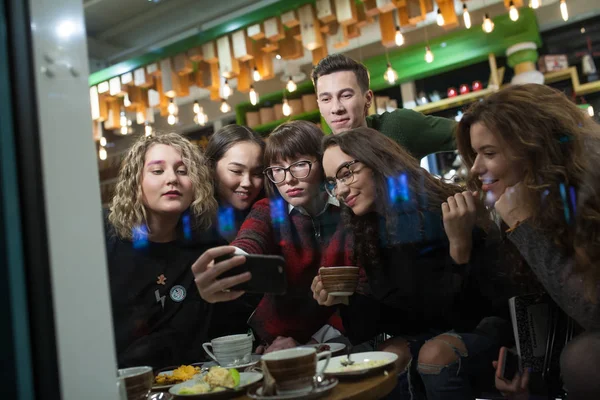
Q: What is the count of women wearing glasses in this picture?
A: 2